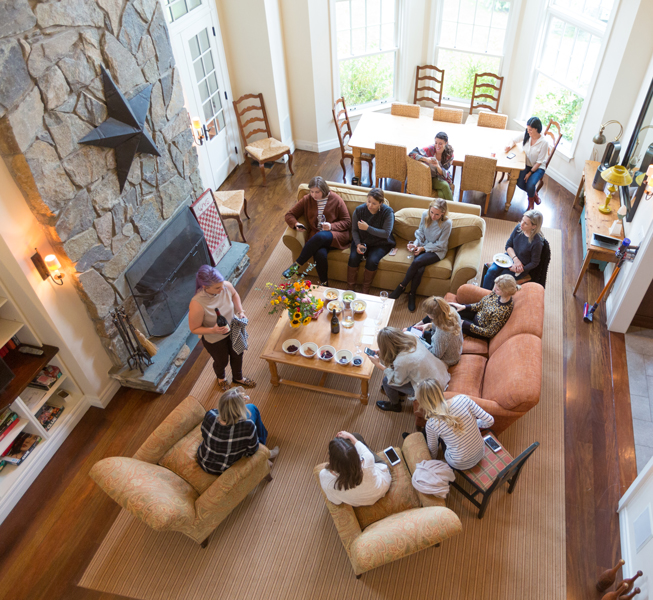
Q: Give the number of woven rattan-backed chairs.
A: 6